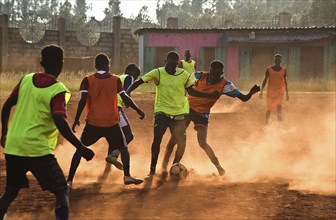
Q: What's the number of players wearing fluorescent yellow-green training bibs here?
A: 4